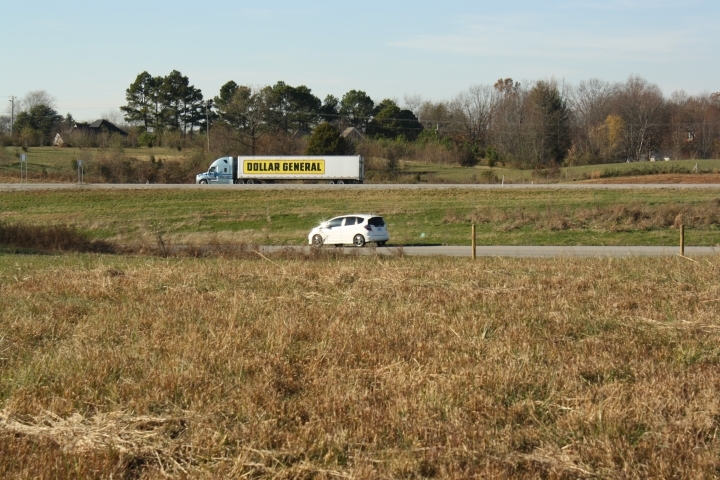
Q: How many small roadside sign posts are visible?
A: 2